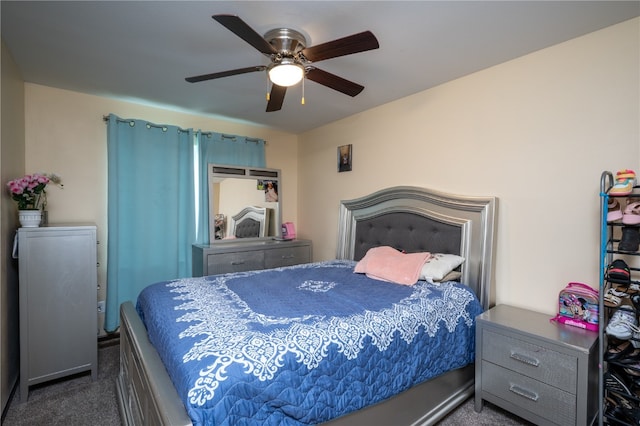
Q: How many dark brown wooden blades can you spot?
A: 5